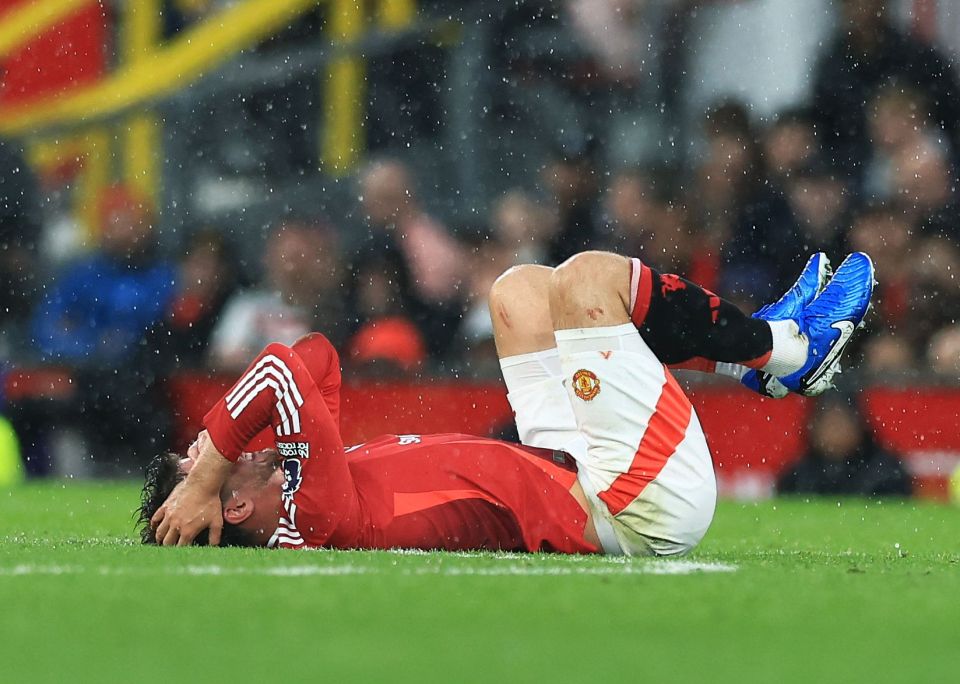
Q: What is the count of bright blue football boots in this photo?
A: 2